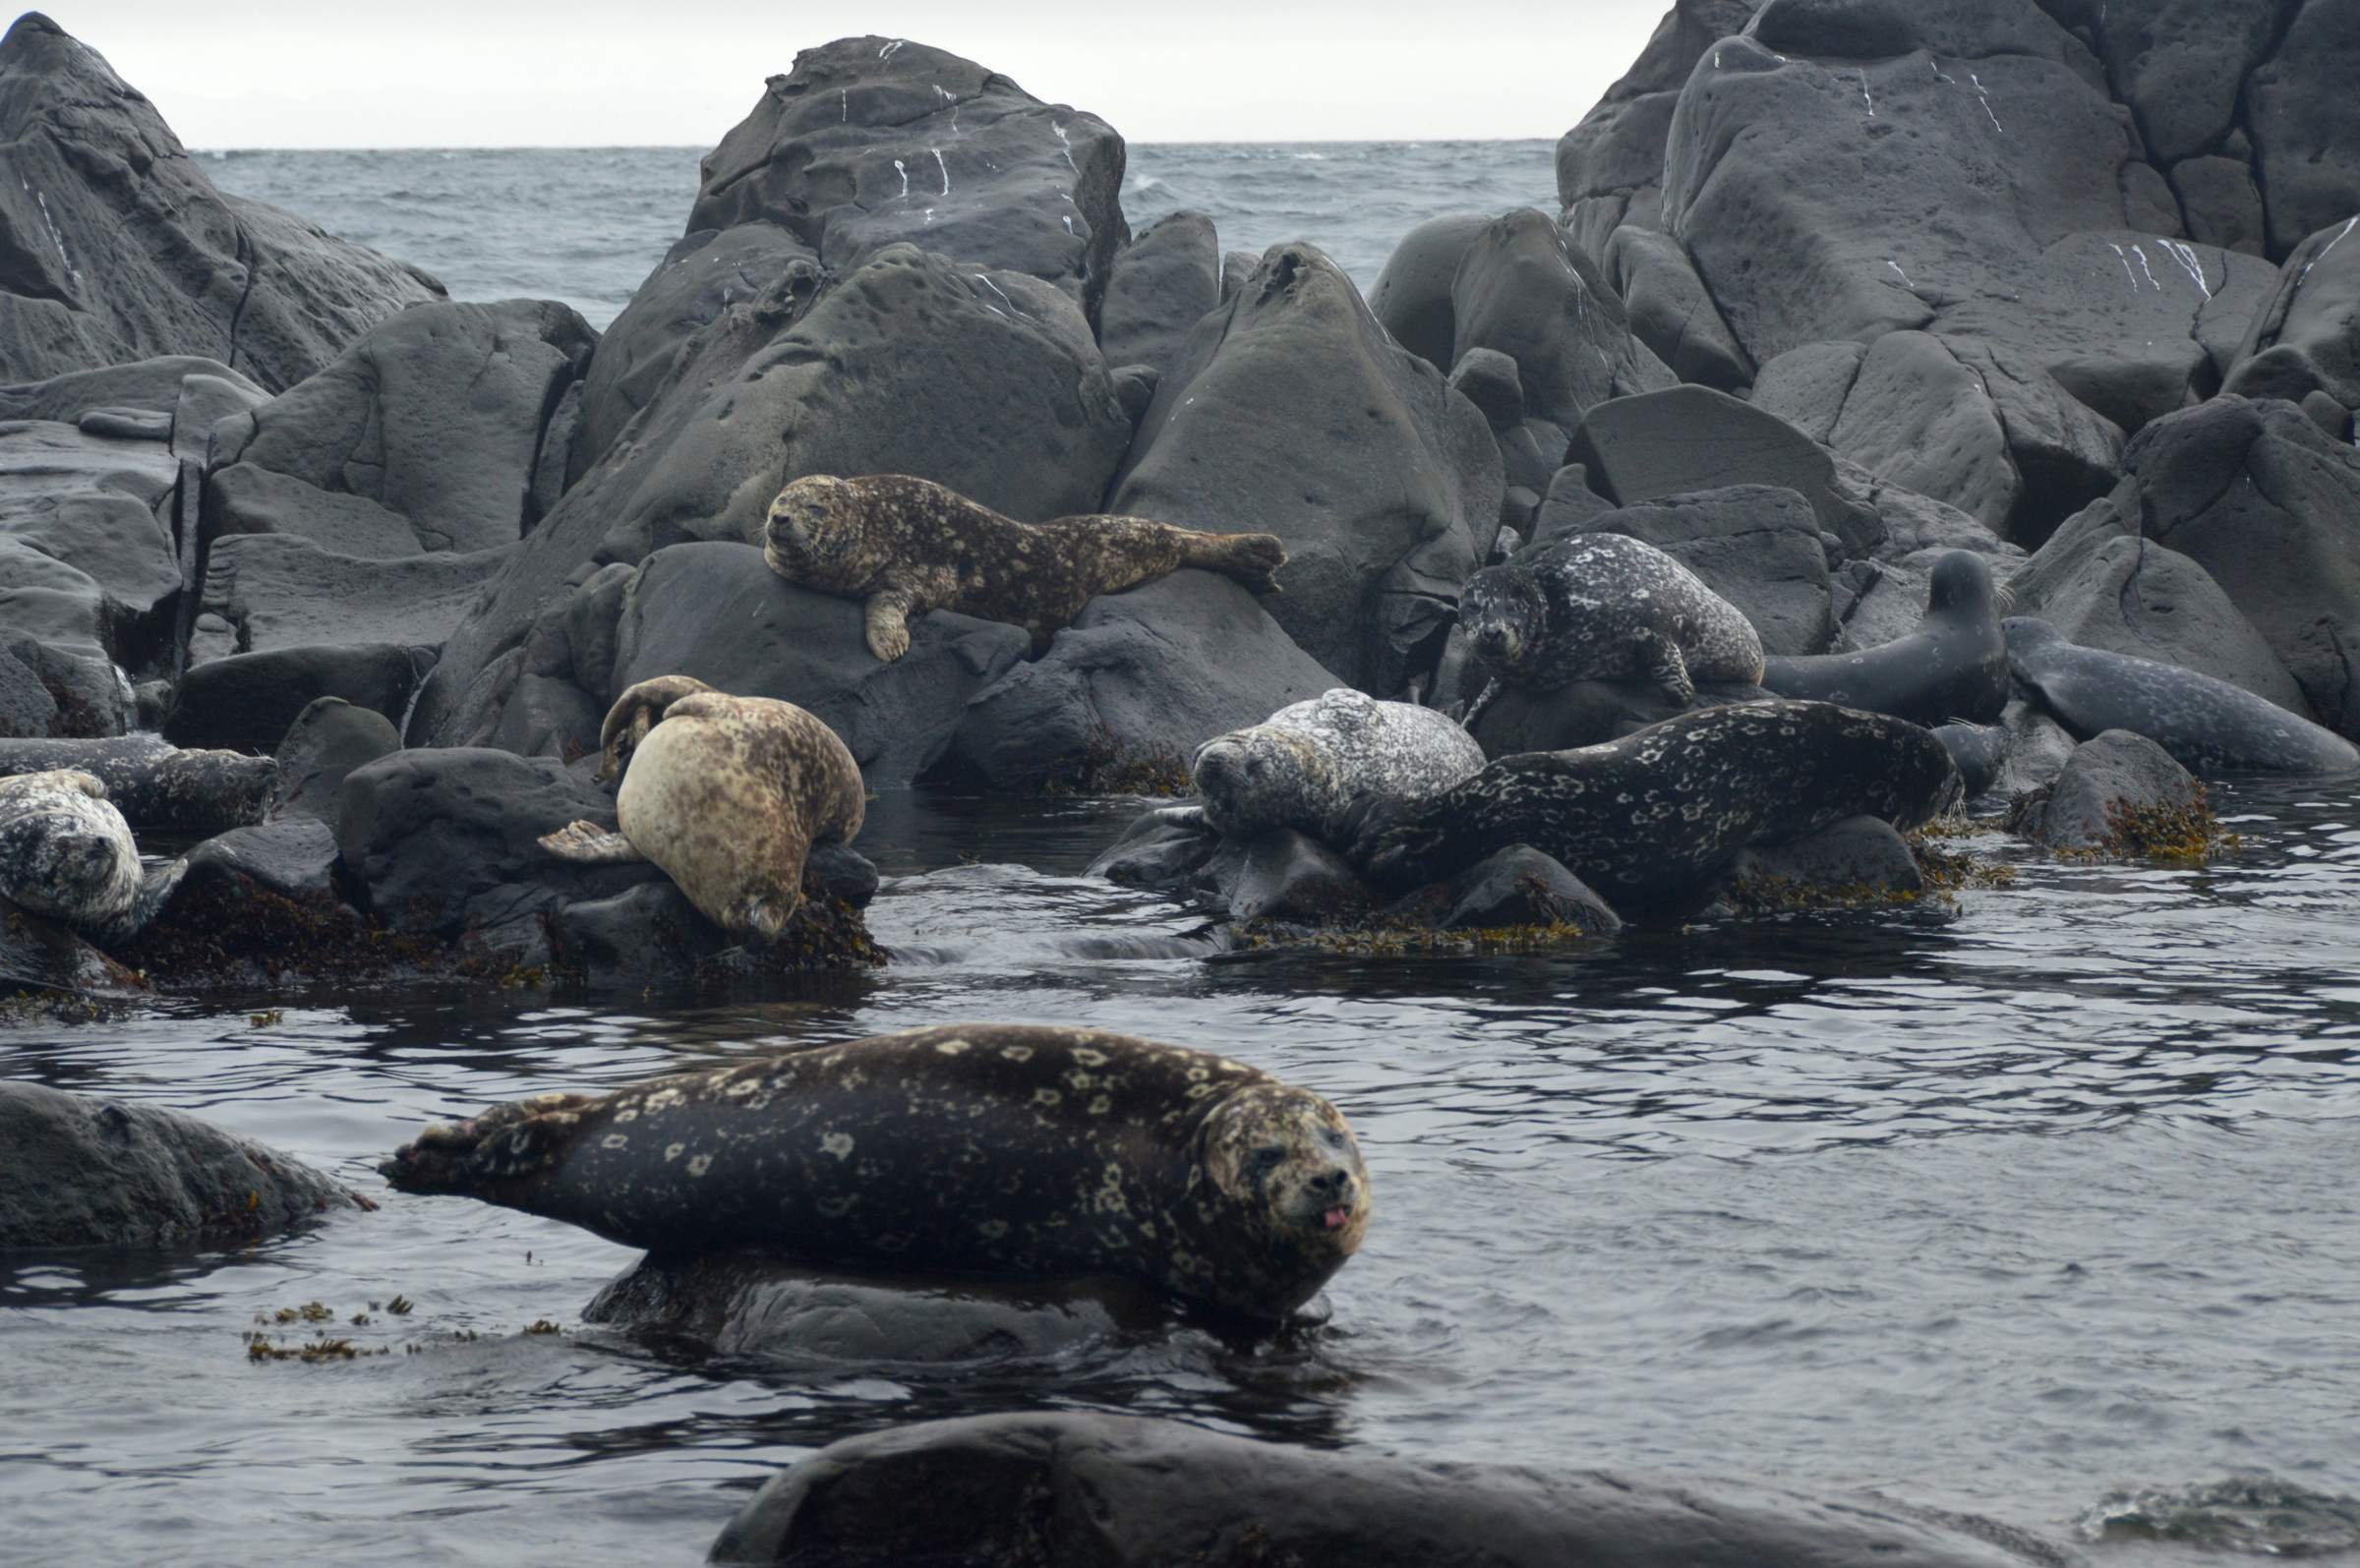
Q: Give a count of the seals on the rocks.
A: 11